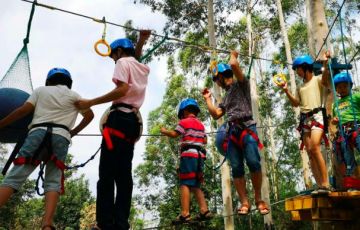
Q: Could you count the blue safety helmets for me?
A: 6